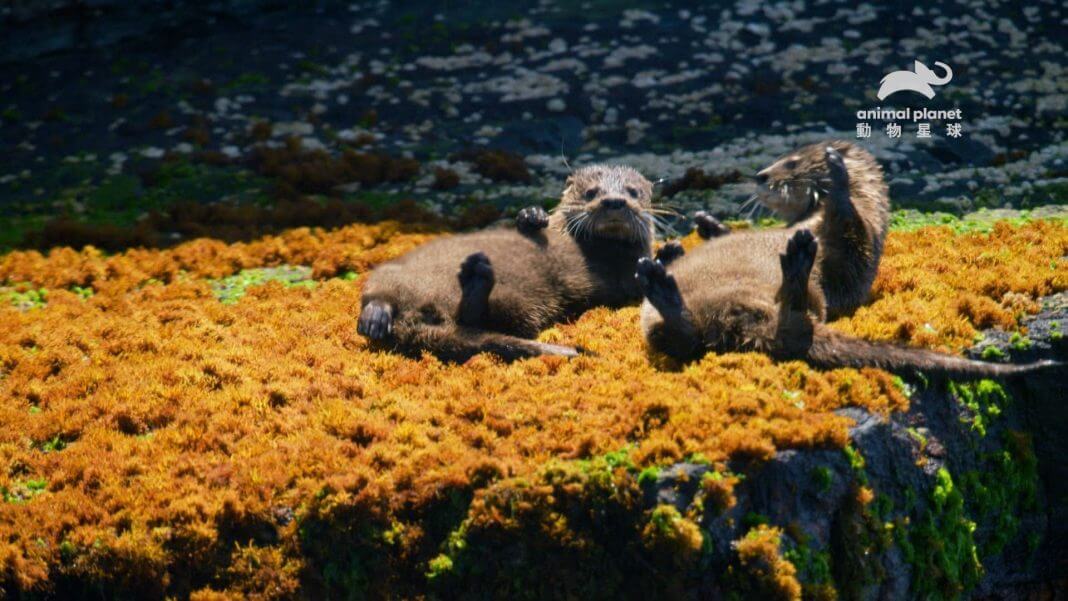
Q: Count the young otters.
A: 2